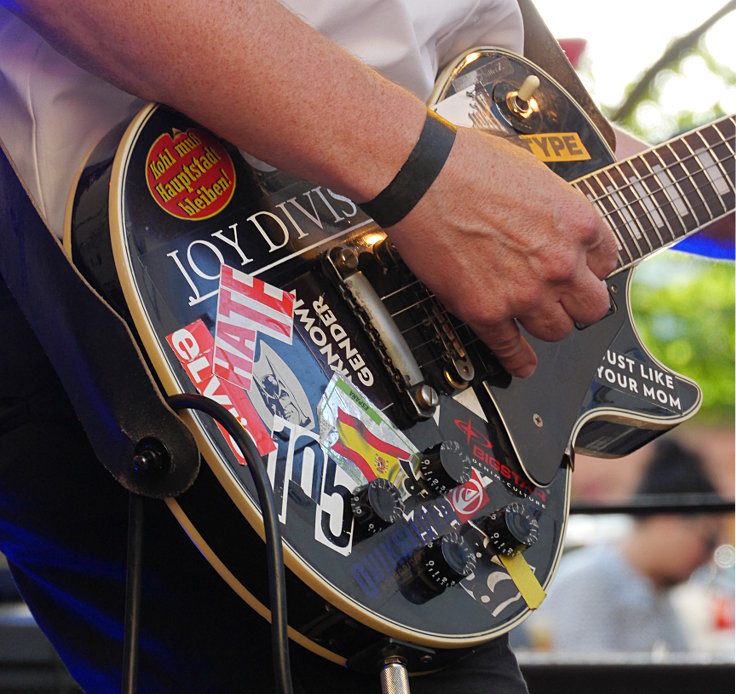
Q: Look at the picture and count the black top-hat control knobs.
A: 4